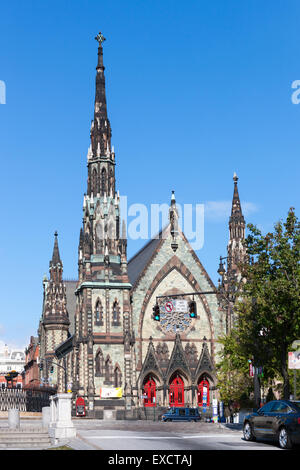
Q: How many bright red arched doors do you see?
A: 3